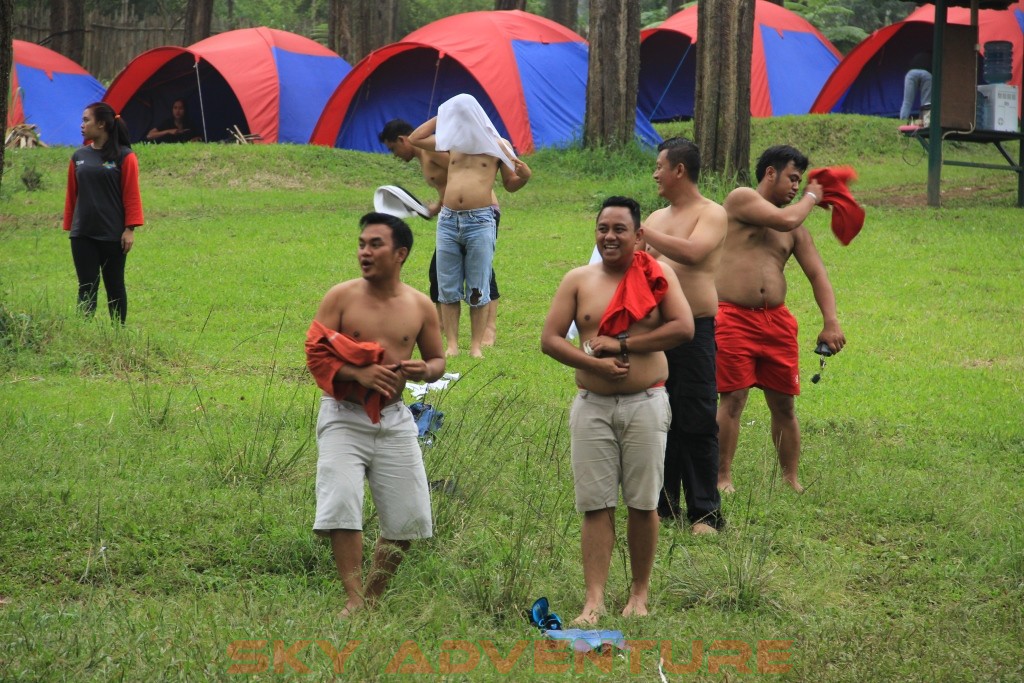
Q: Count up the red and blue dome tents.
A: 5